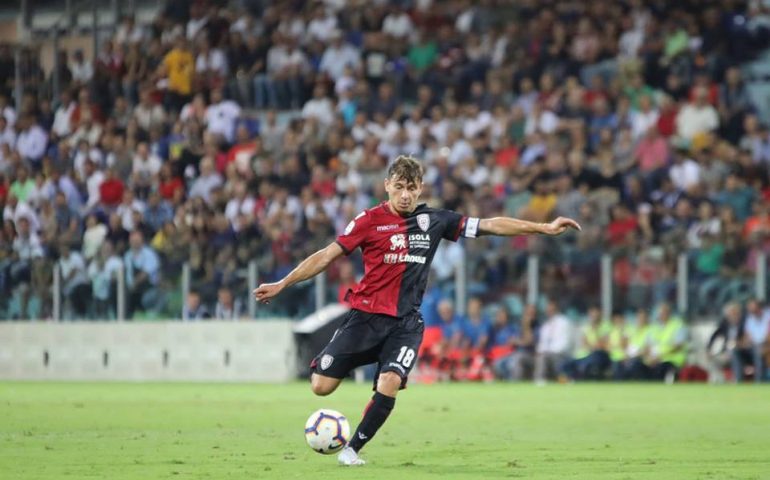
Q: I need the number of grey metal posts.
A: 10